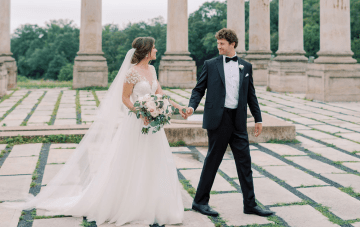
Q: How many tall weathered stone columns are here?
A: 7